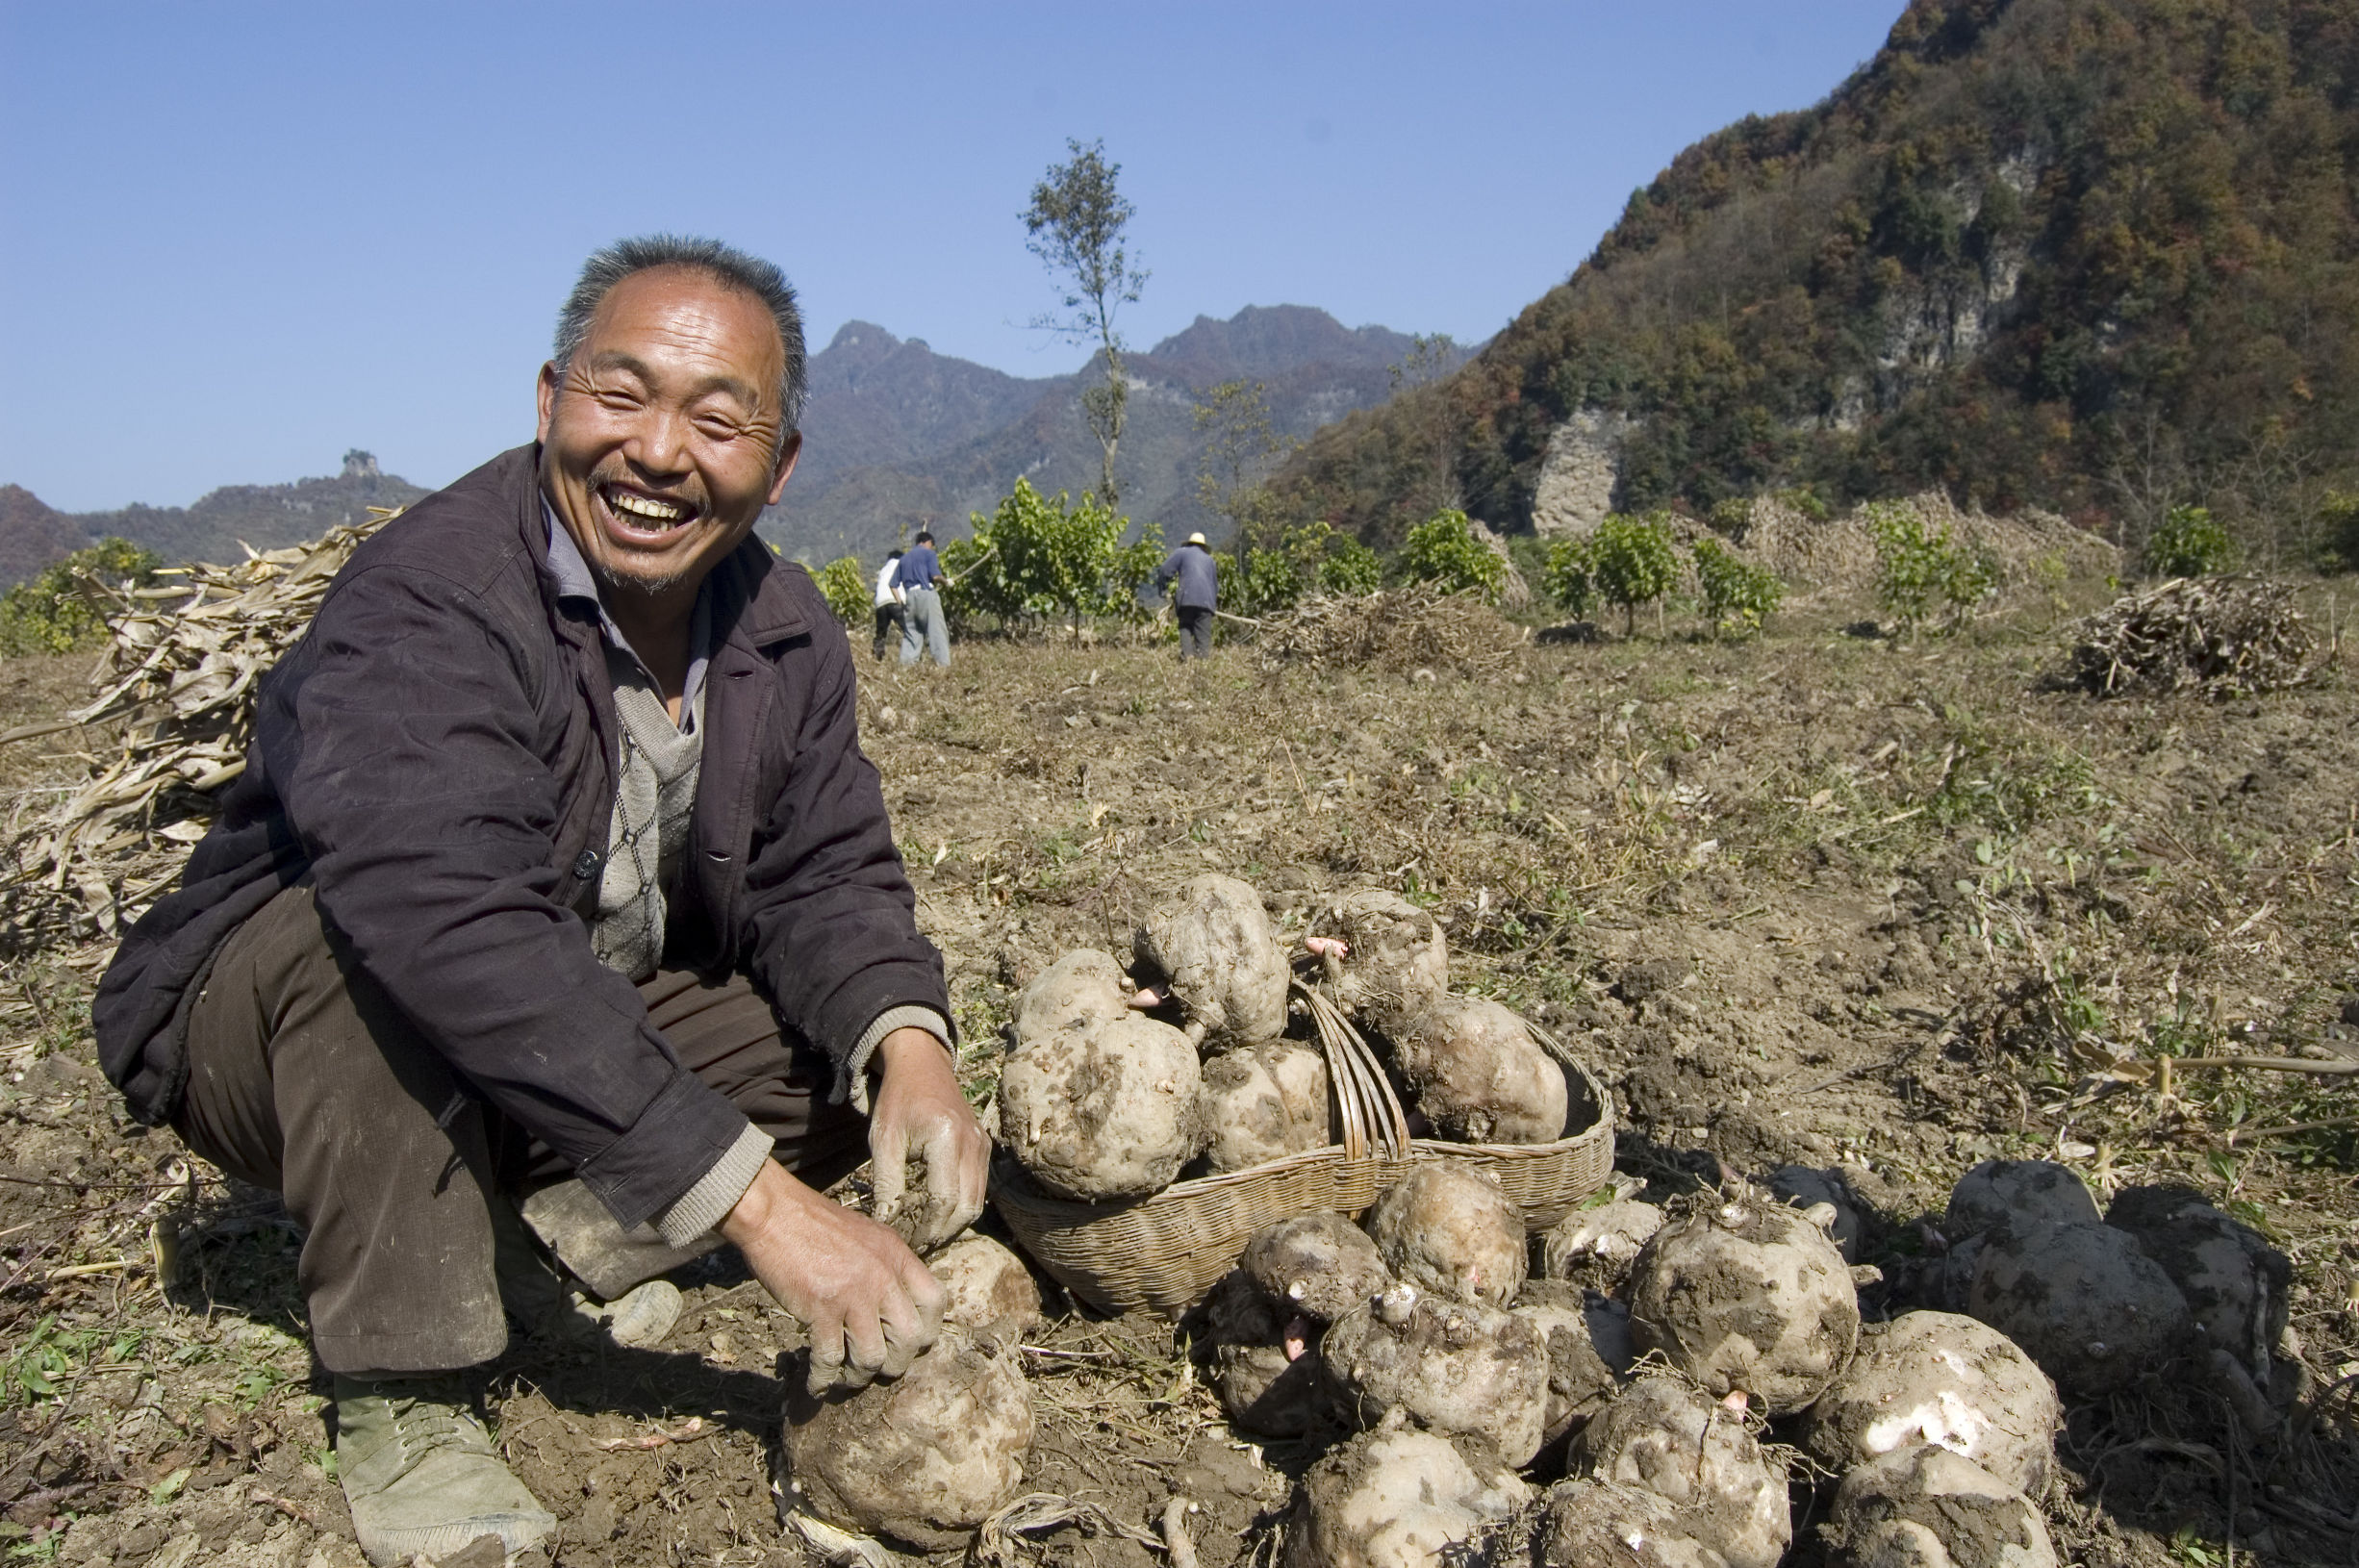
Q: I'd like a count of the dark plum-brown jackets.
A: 1